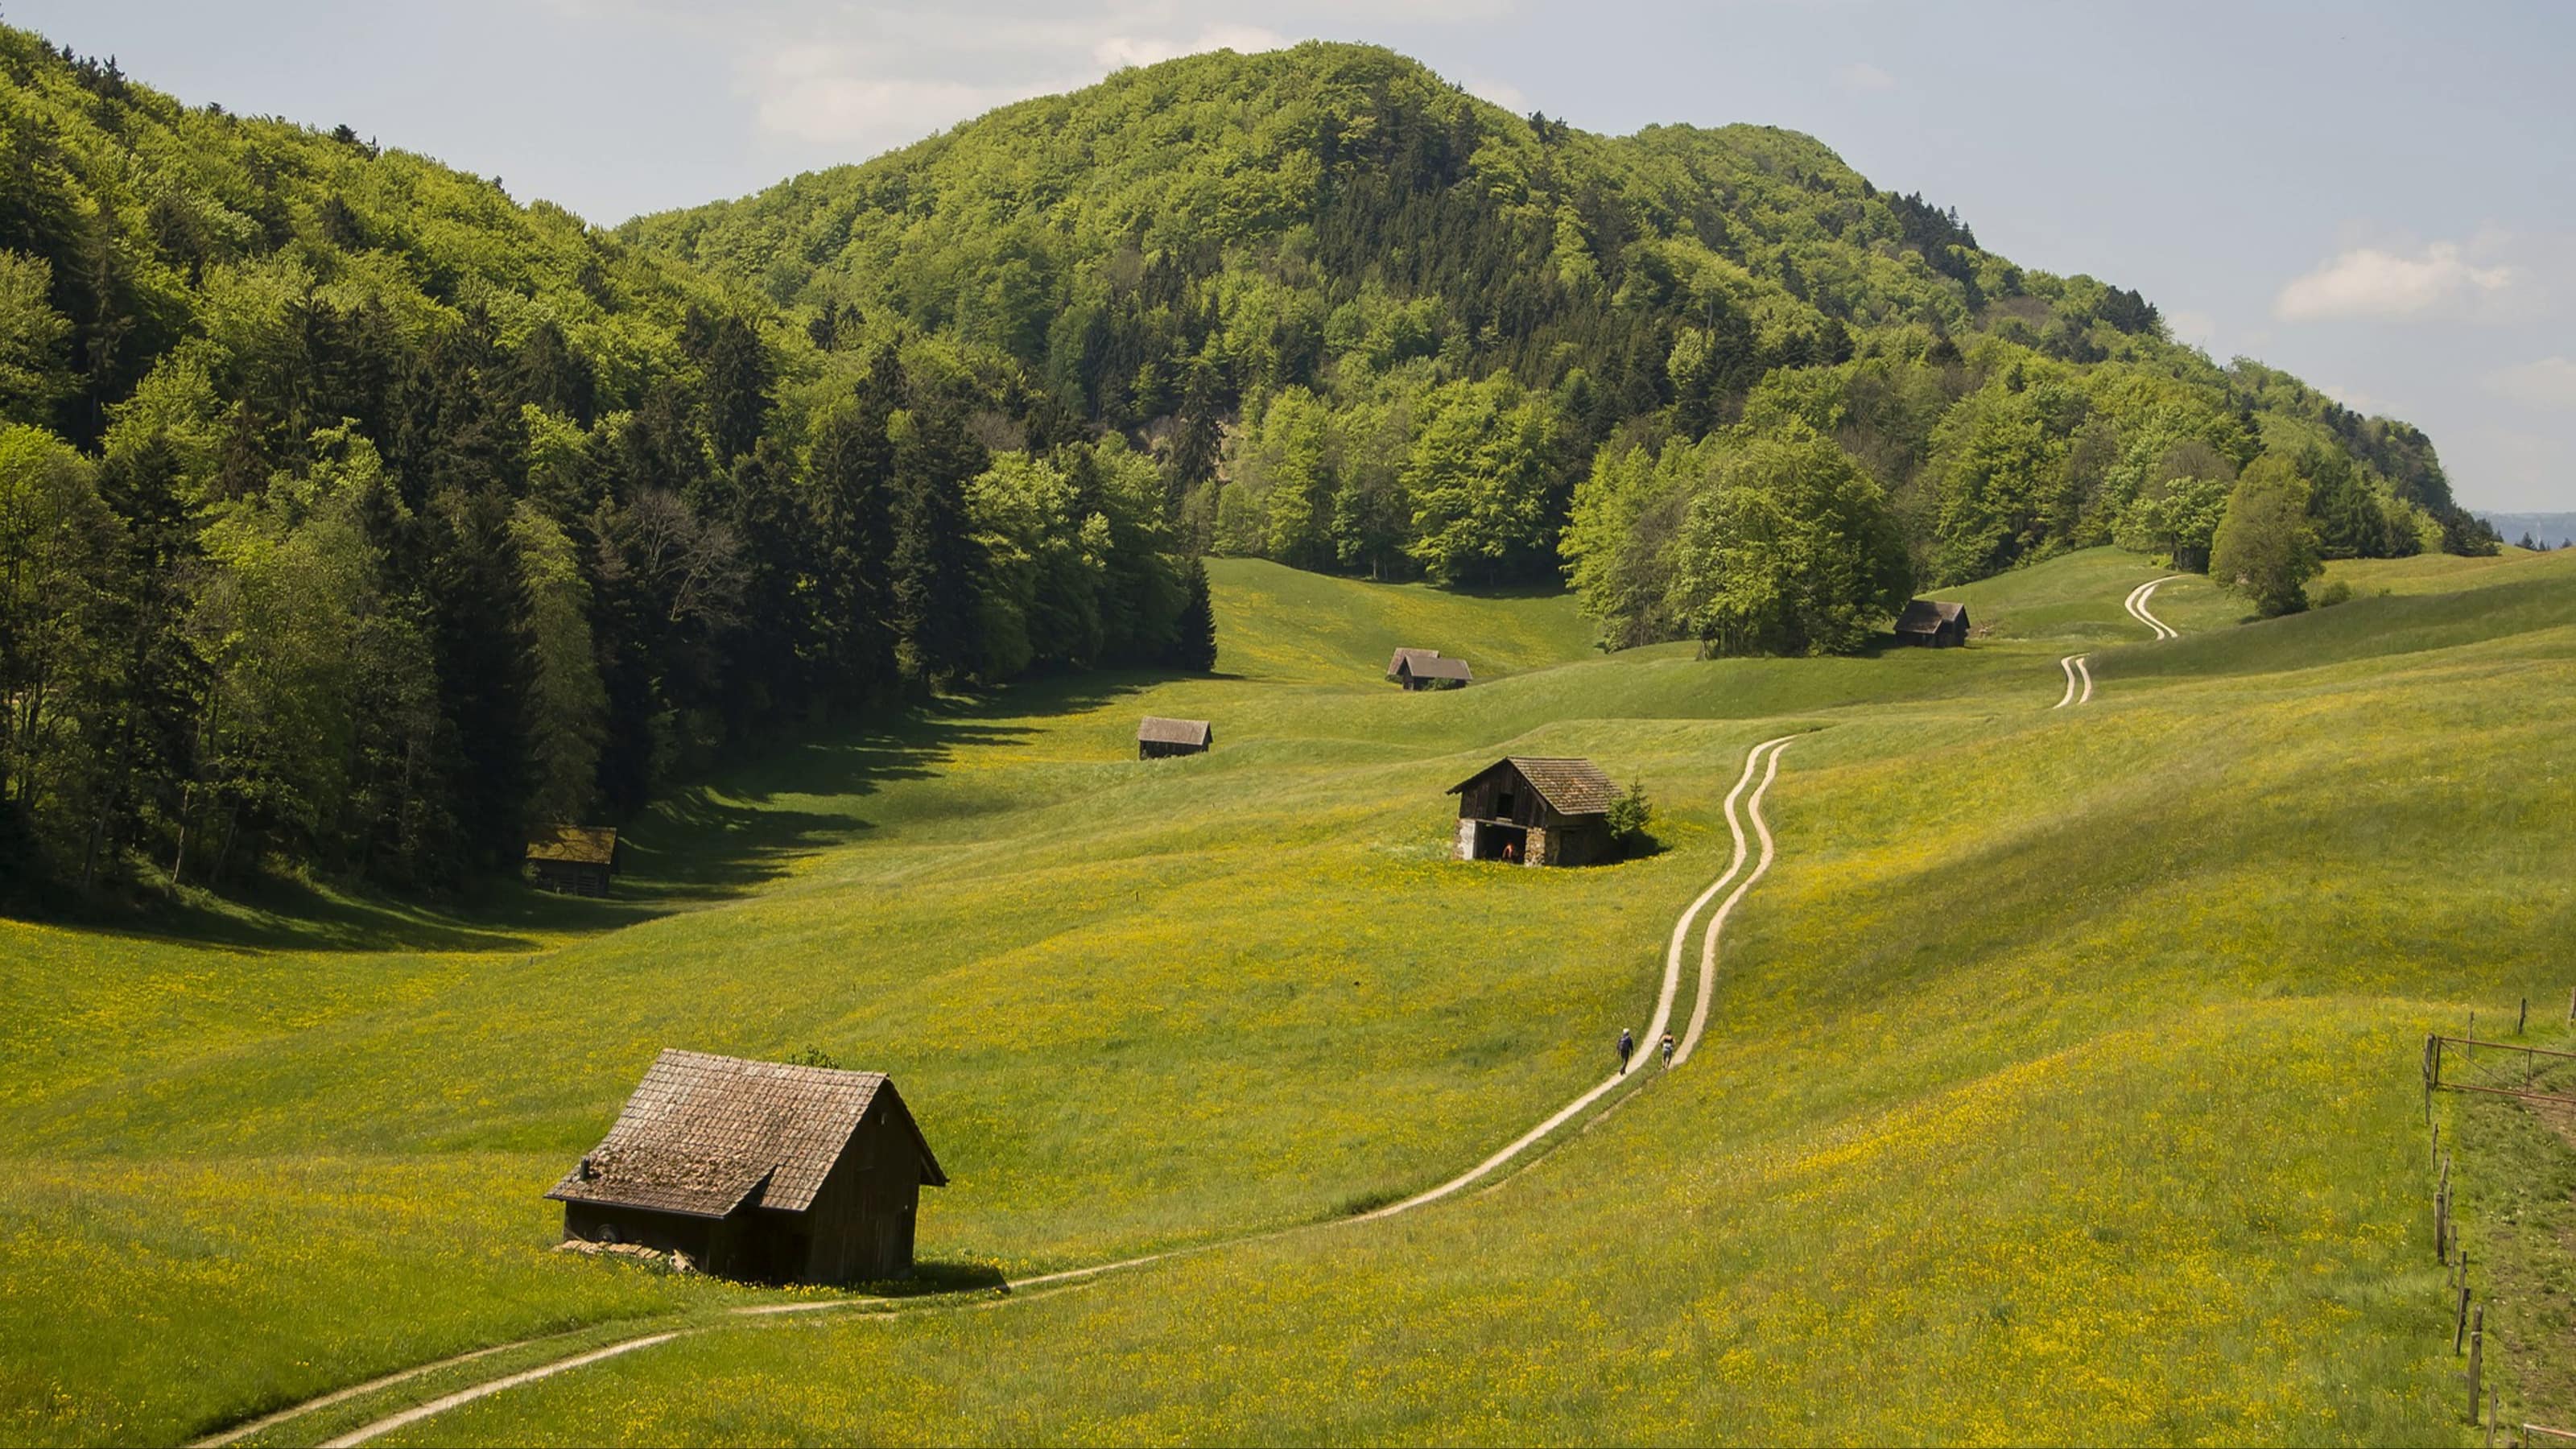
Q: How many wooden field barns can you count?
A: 6